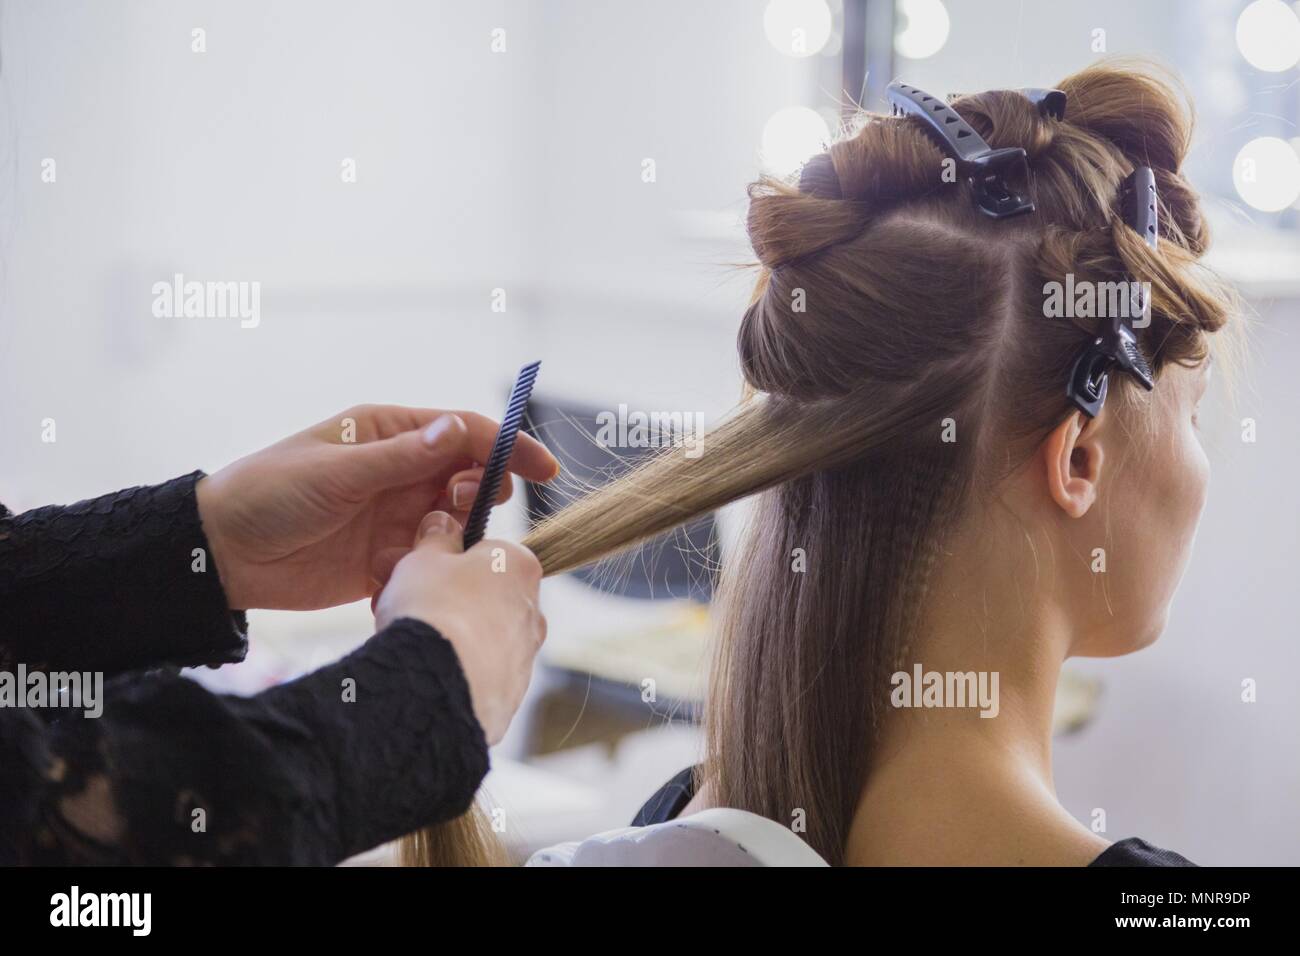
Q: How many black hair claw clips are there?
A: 3